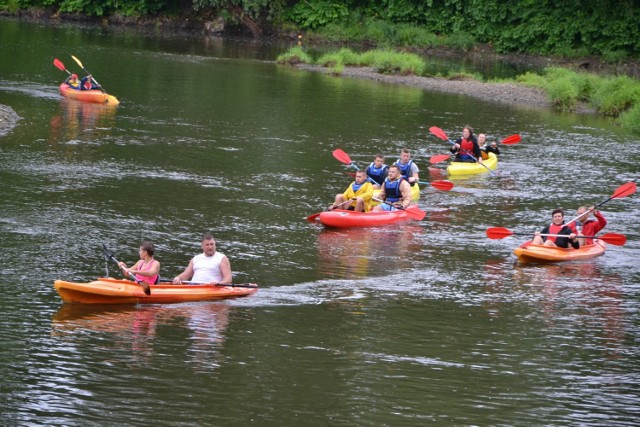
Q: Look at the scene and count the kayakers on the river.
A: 12